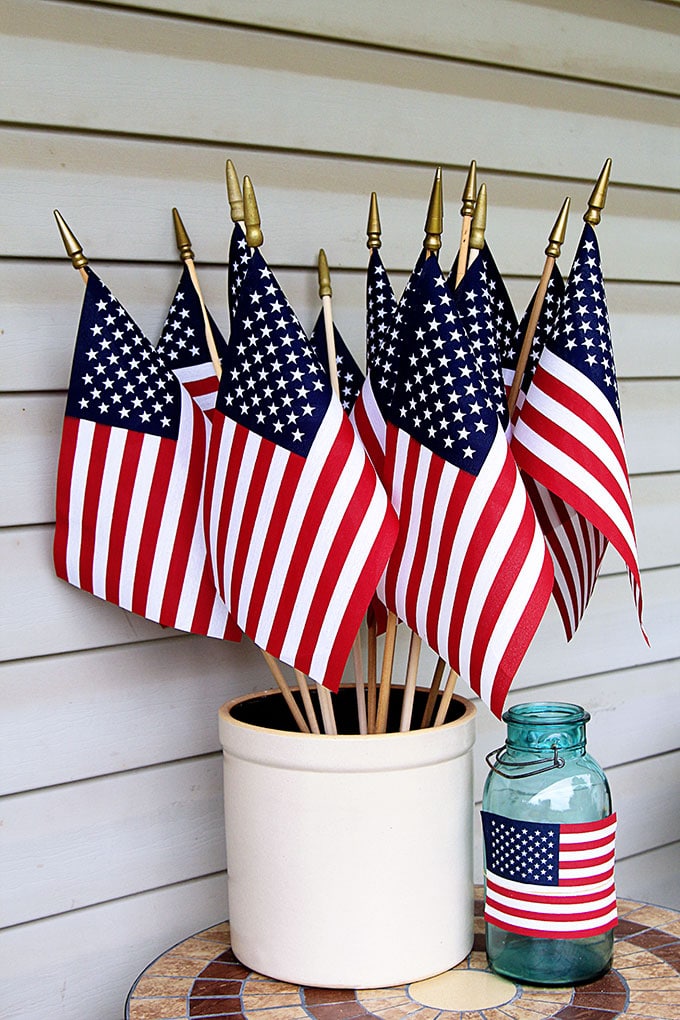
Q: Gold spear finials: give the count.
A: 11